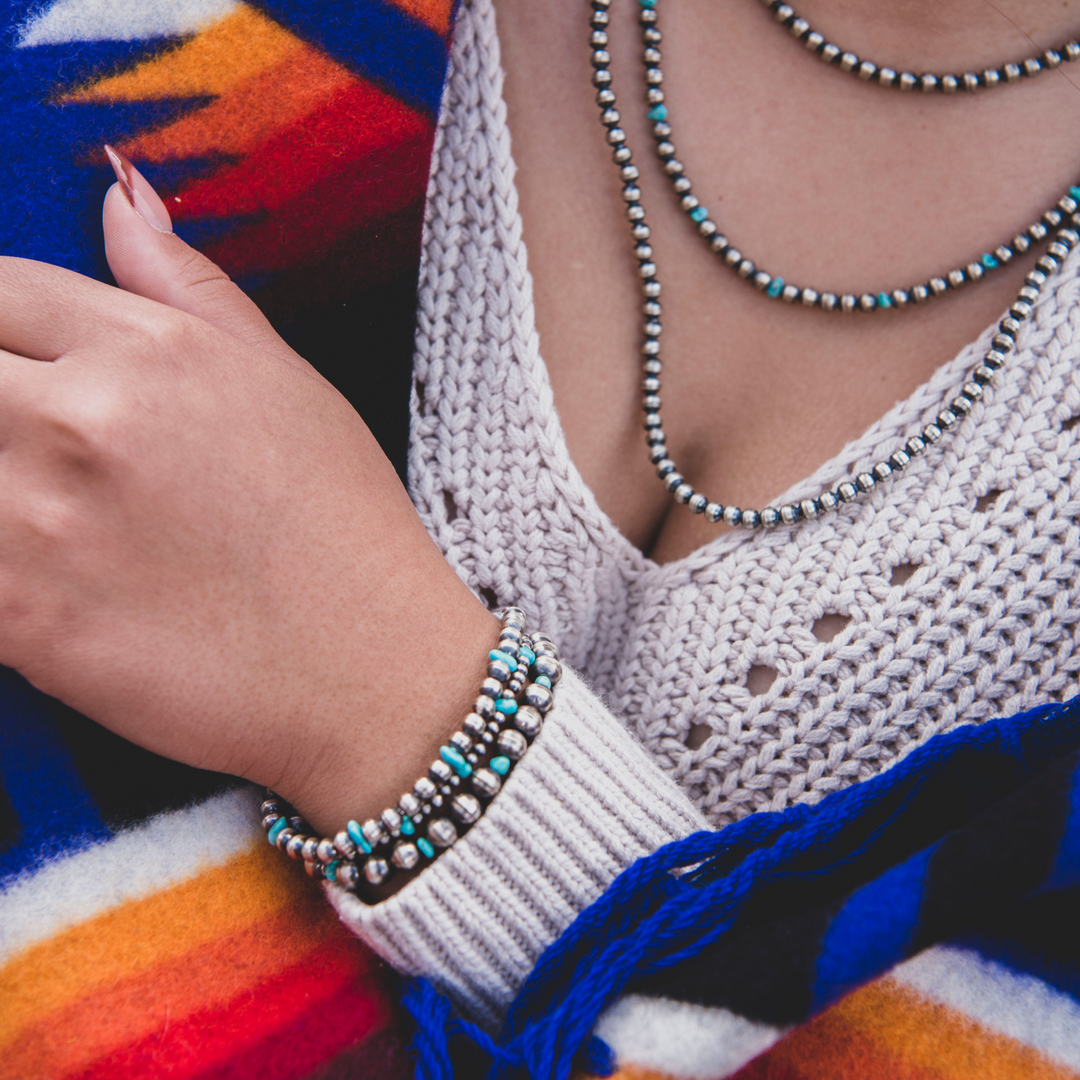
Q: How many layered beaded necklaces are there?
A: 3